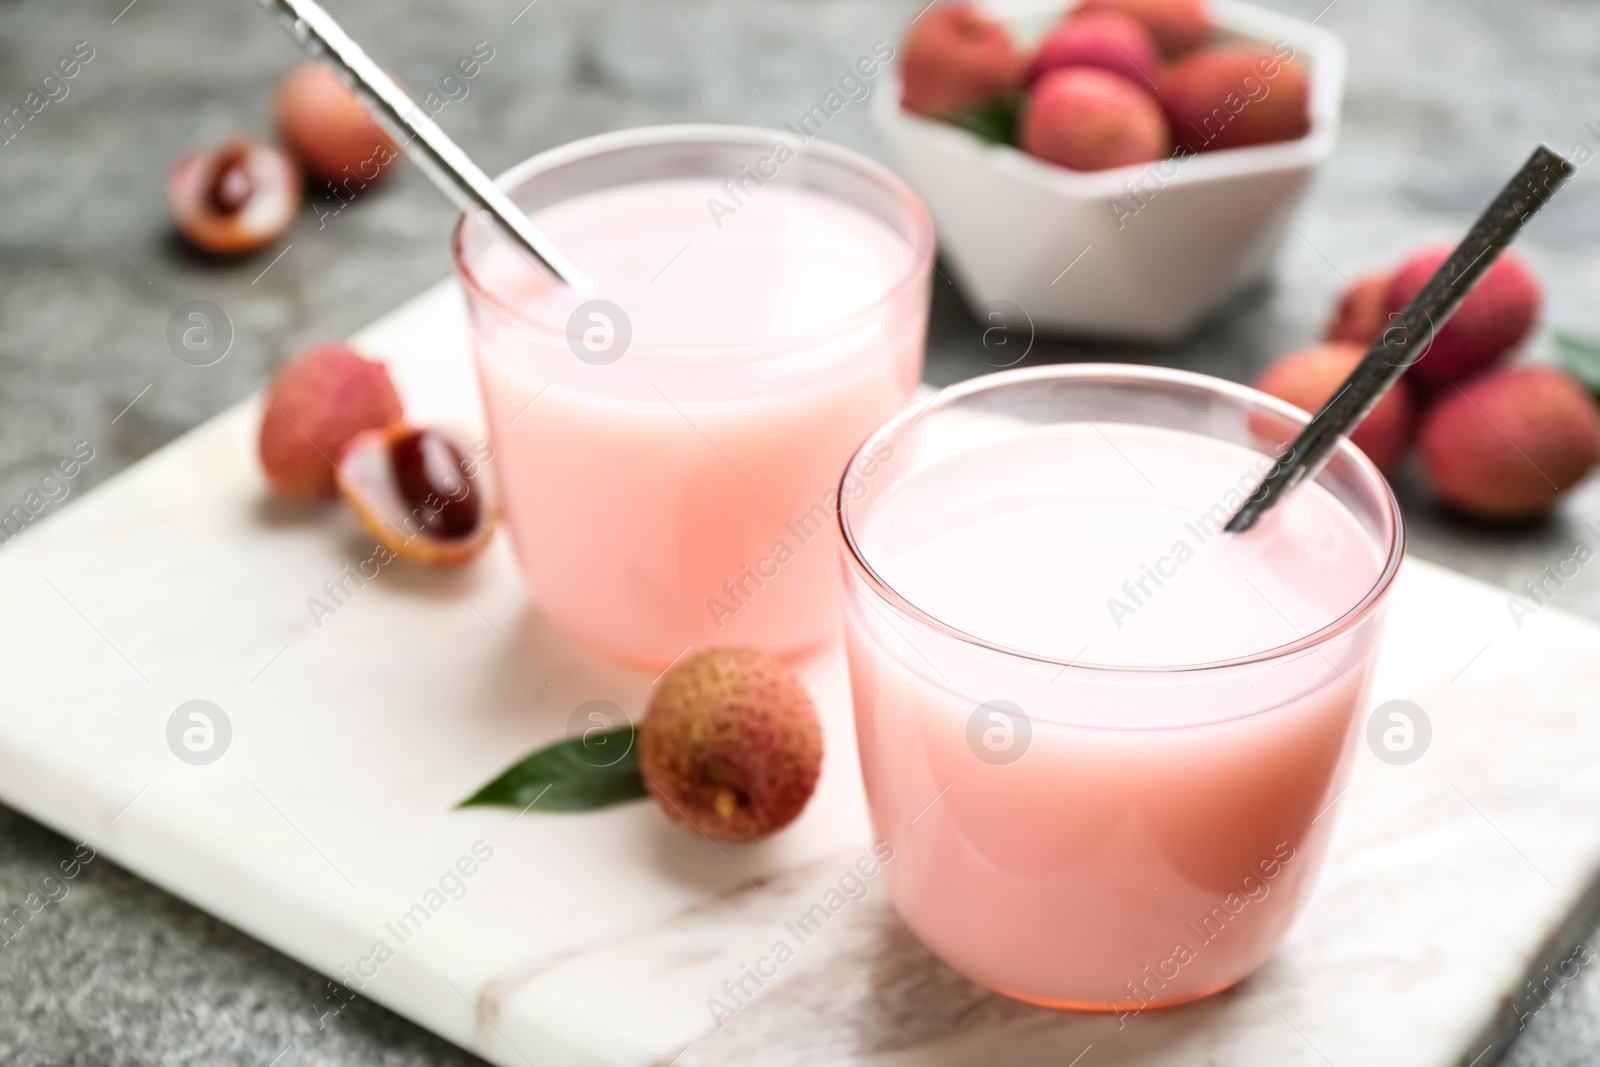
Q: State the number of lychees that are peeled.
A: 2